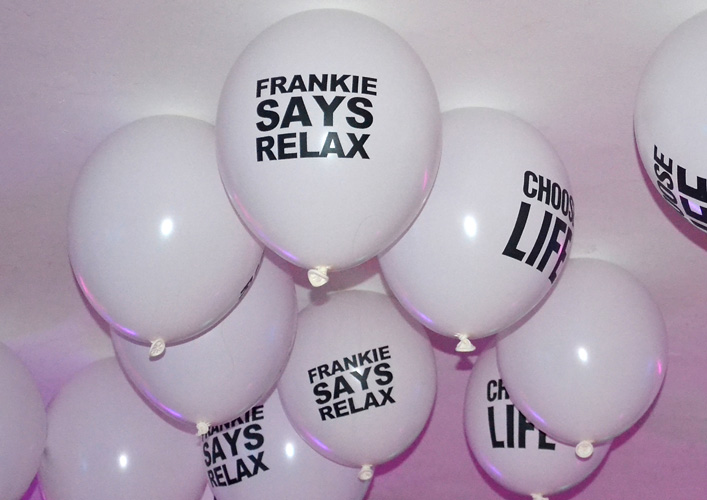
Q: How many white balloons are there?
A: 11